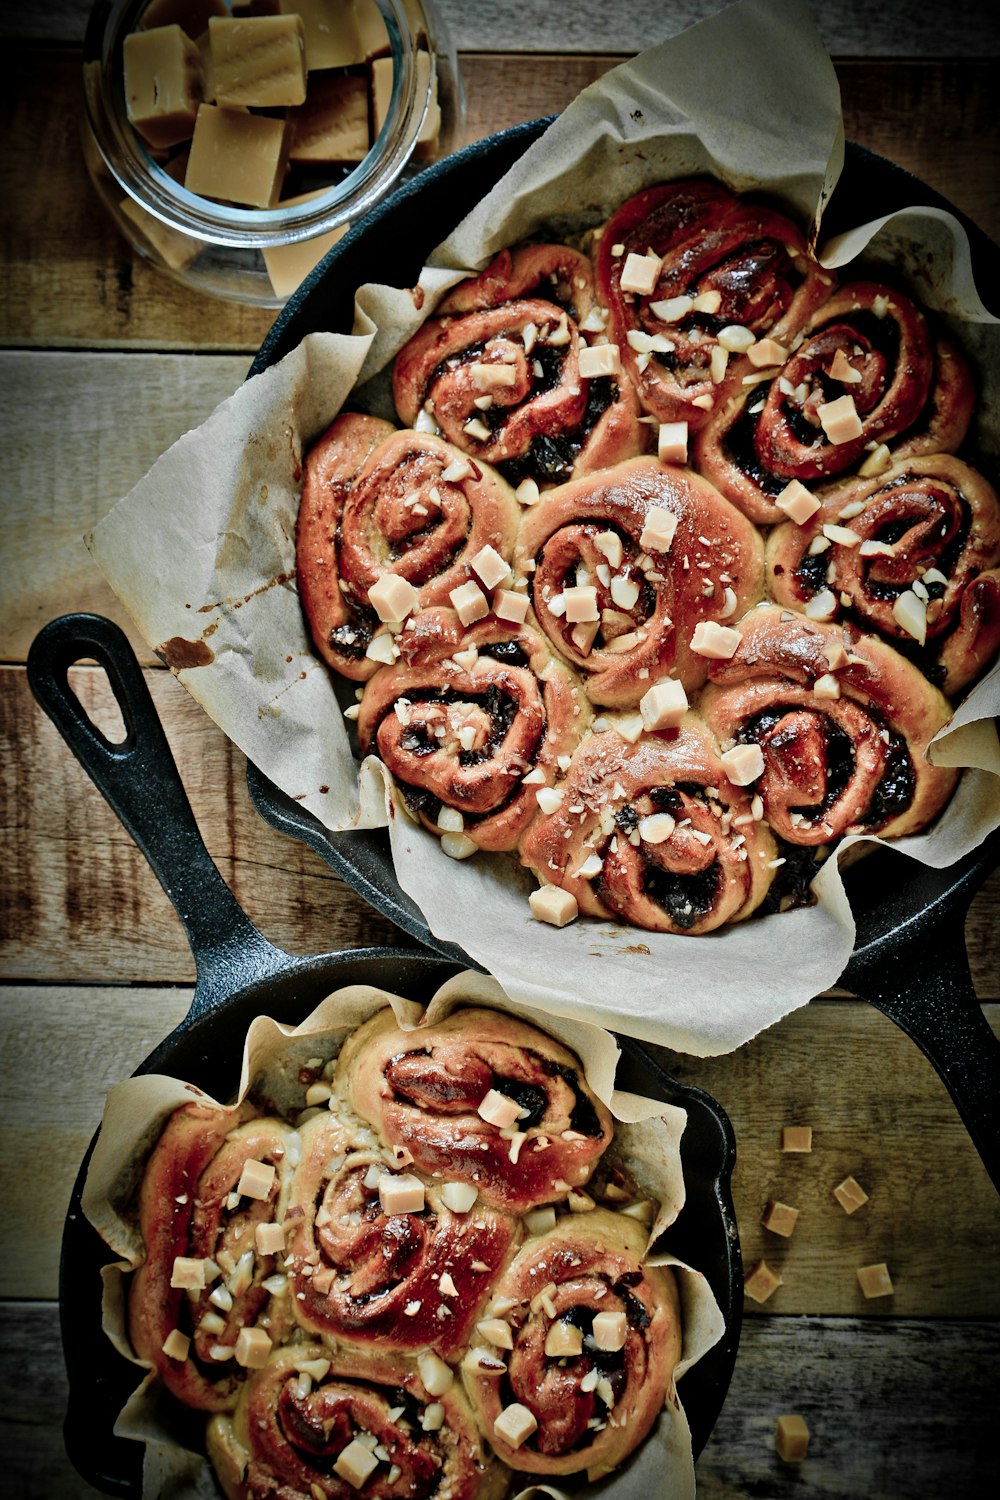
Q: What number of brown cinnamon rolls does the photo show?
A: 14